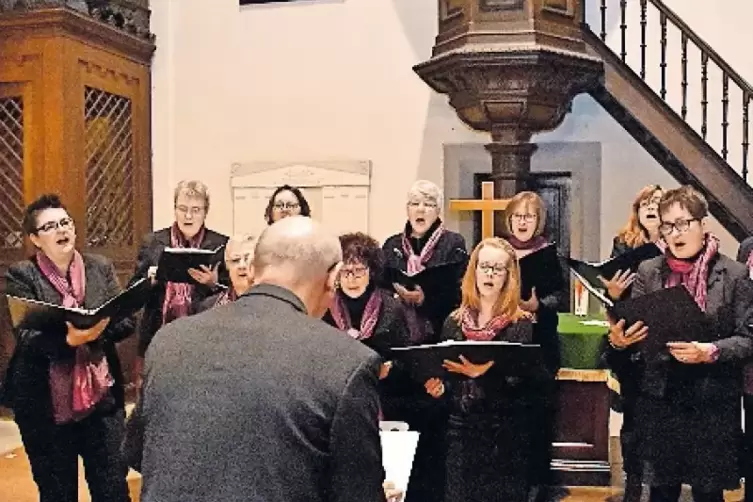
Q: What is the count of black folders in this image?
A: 7